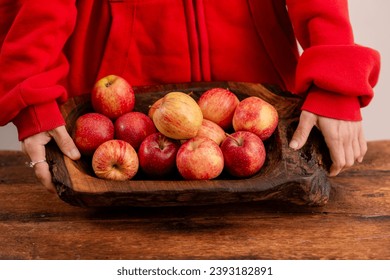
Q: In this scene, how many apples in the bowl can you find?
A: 12